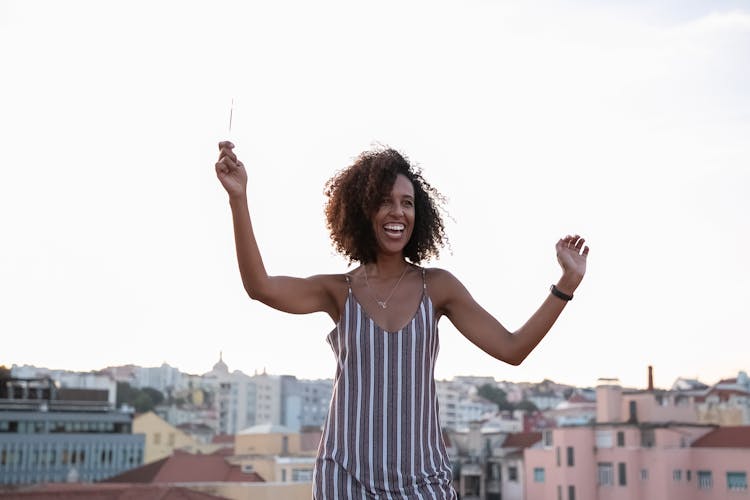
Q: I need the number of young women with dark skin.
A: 1